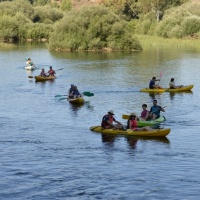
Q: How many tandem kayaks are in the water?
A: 5